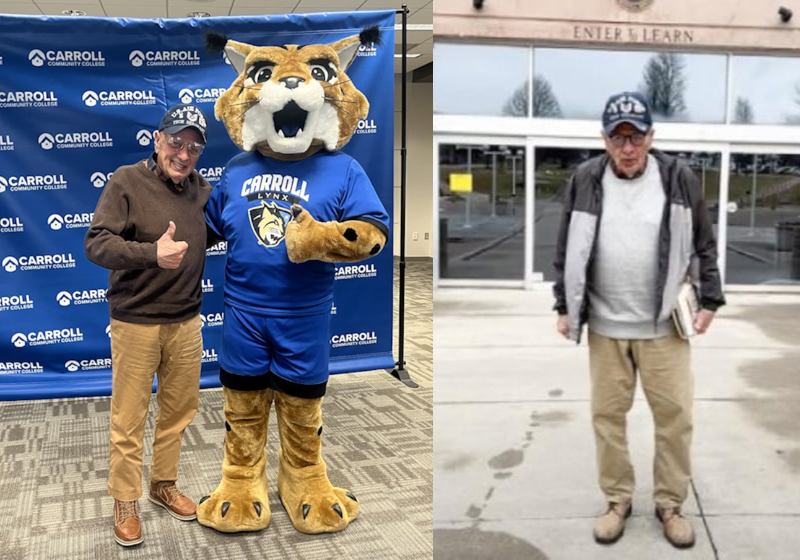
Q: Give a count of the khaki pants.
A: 2